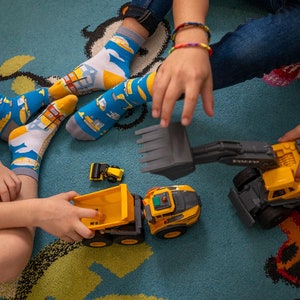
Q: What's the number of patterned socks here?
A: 4